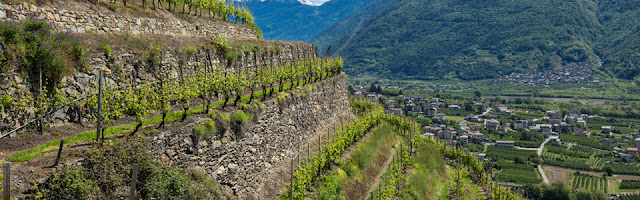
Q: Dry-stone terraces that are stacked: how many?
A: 3